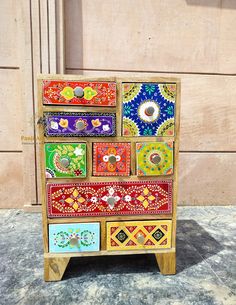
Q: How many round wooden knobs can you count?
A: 9